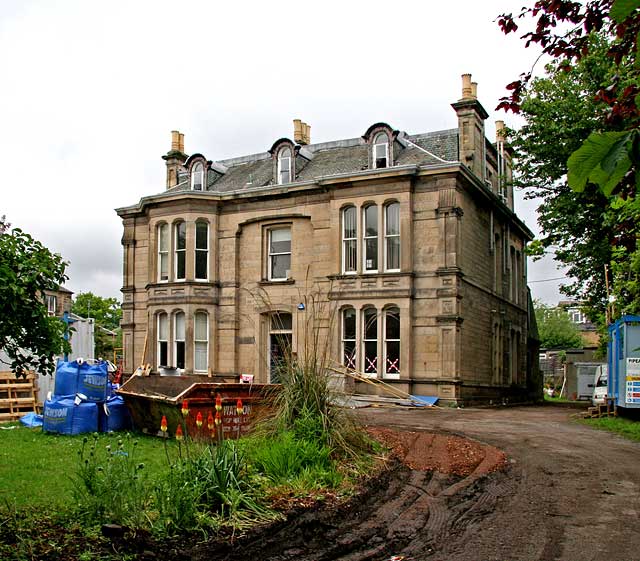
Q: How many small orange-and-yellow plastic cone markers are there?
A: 0